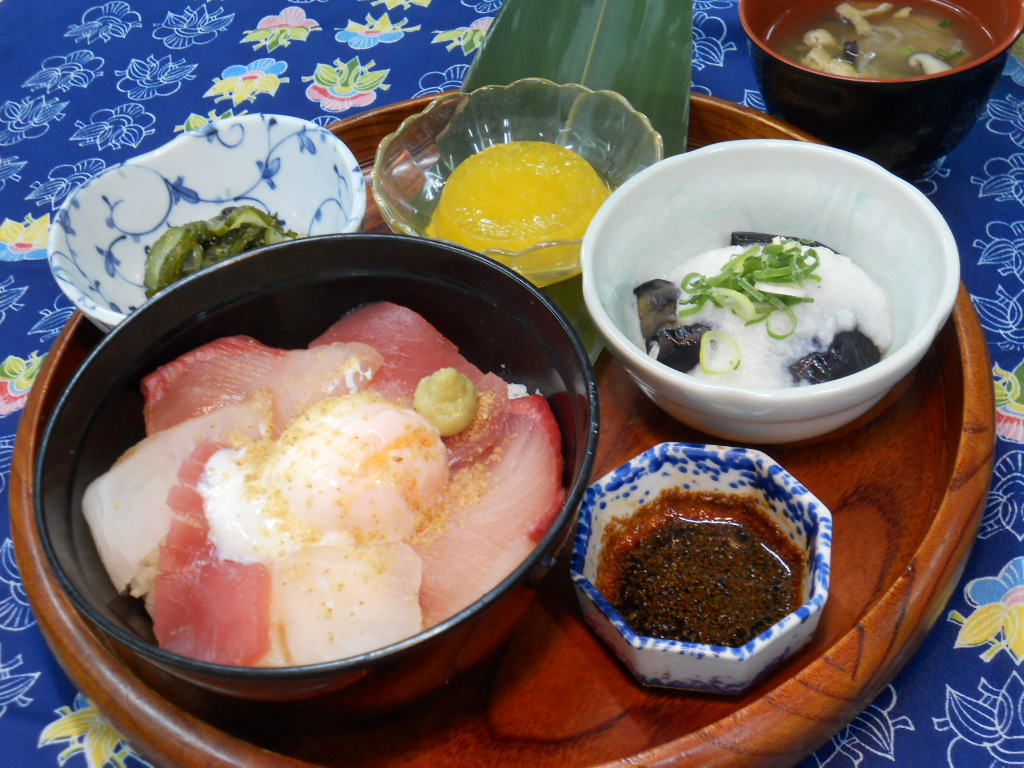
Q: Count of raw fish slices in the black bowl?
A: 6